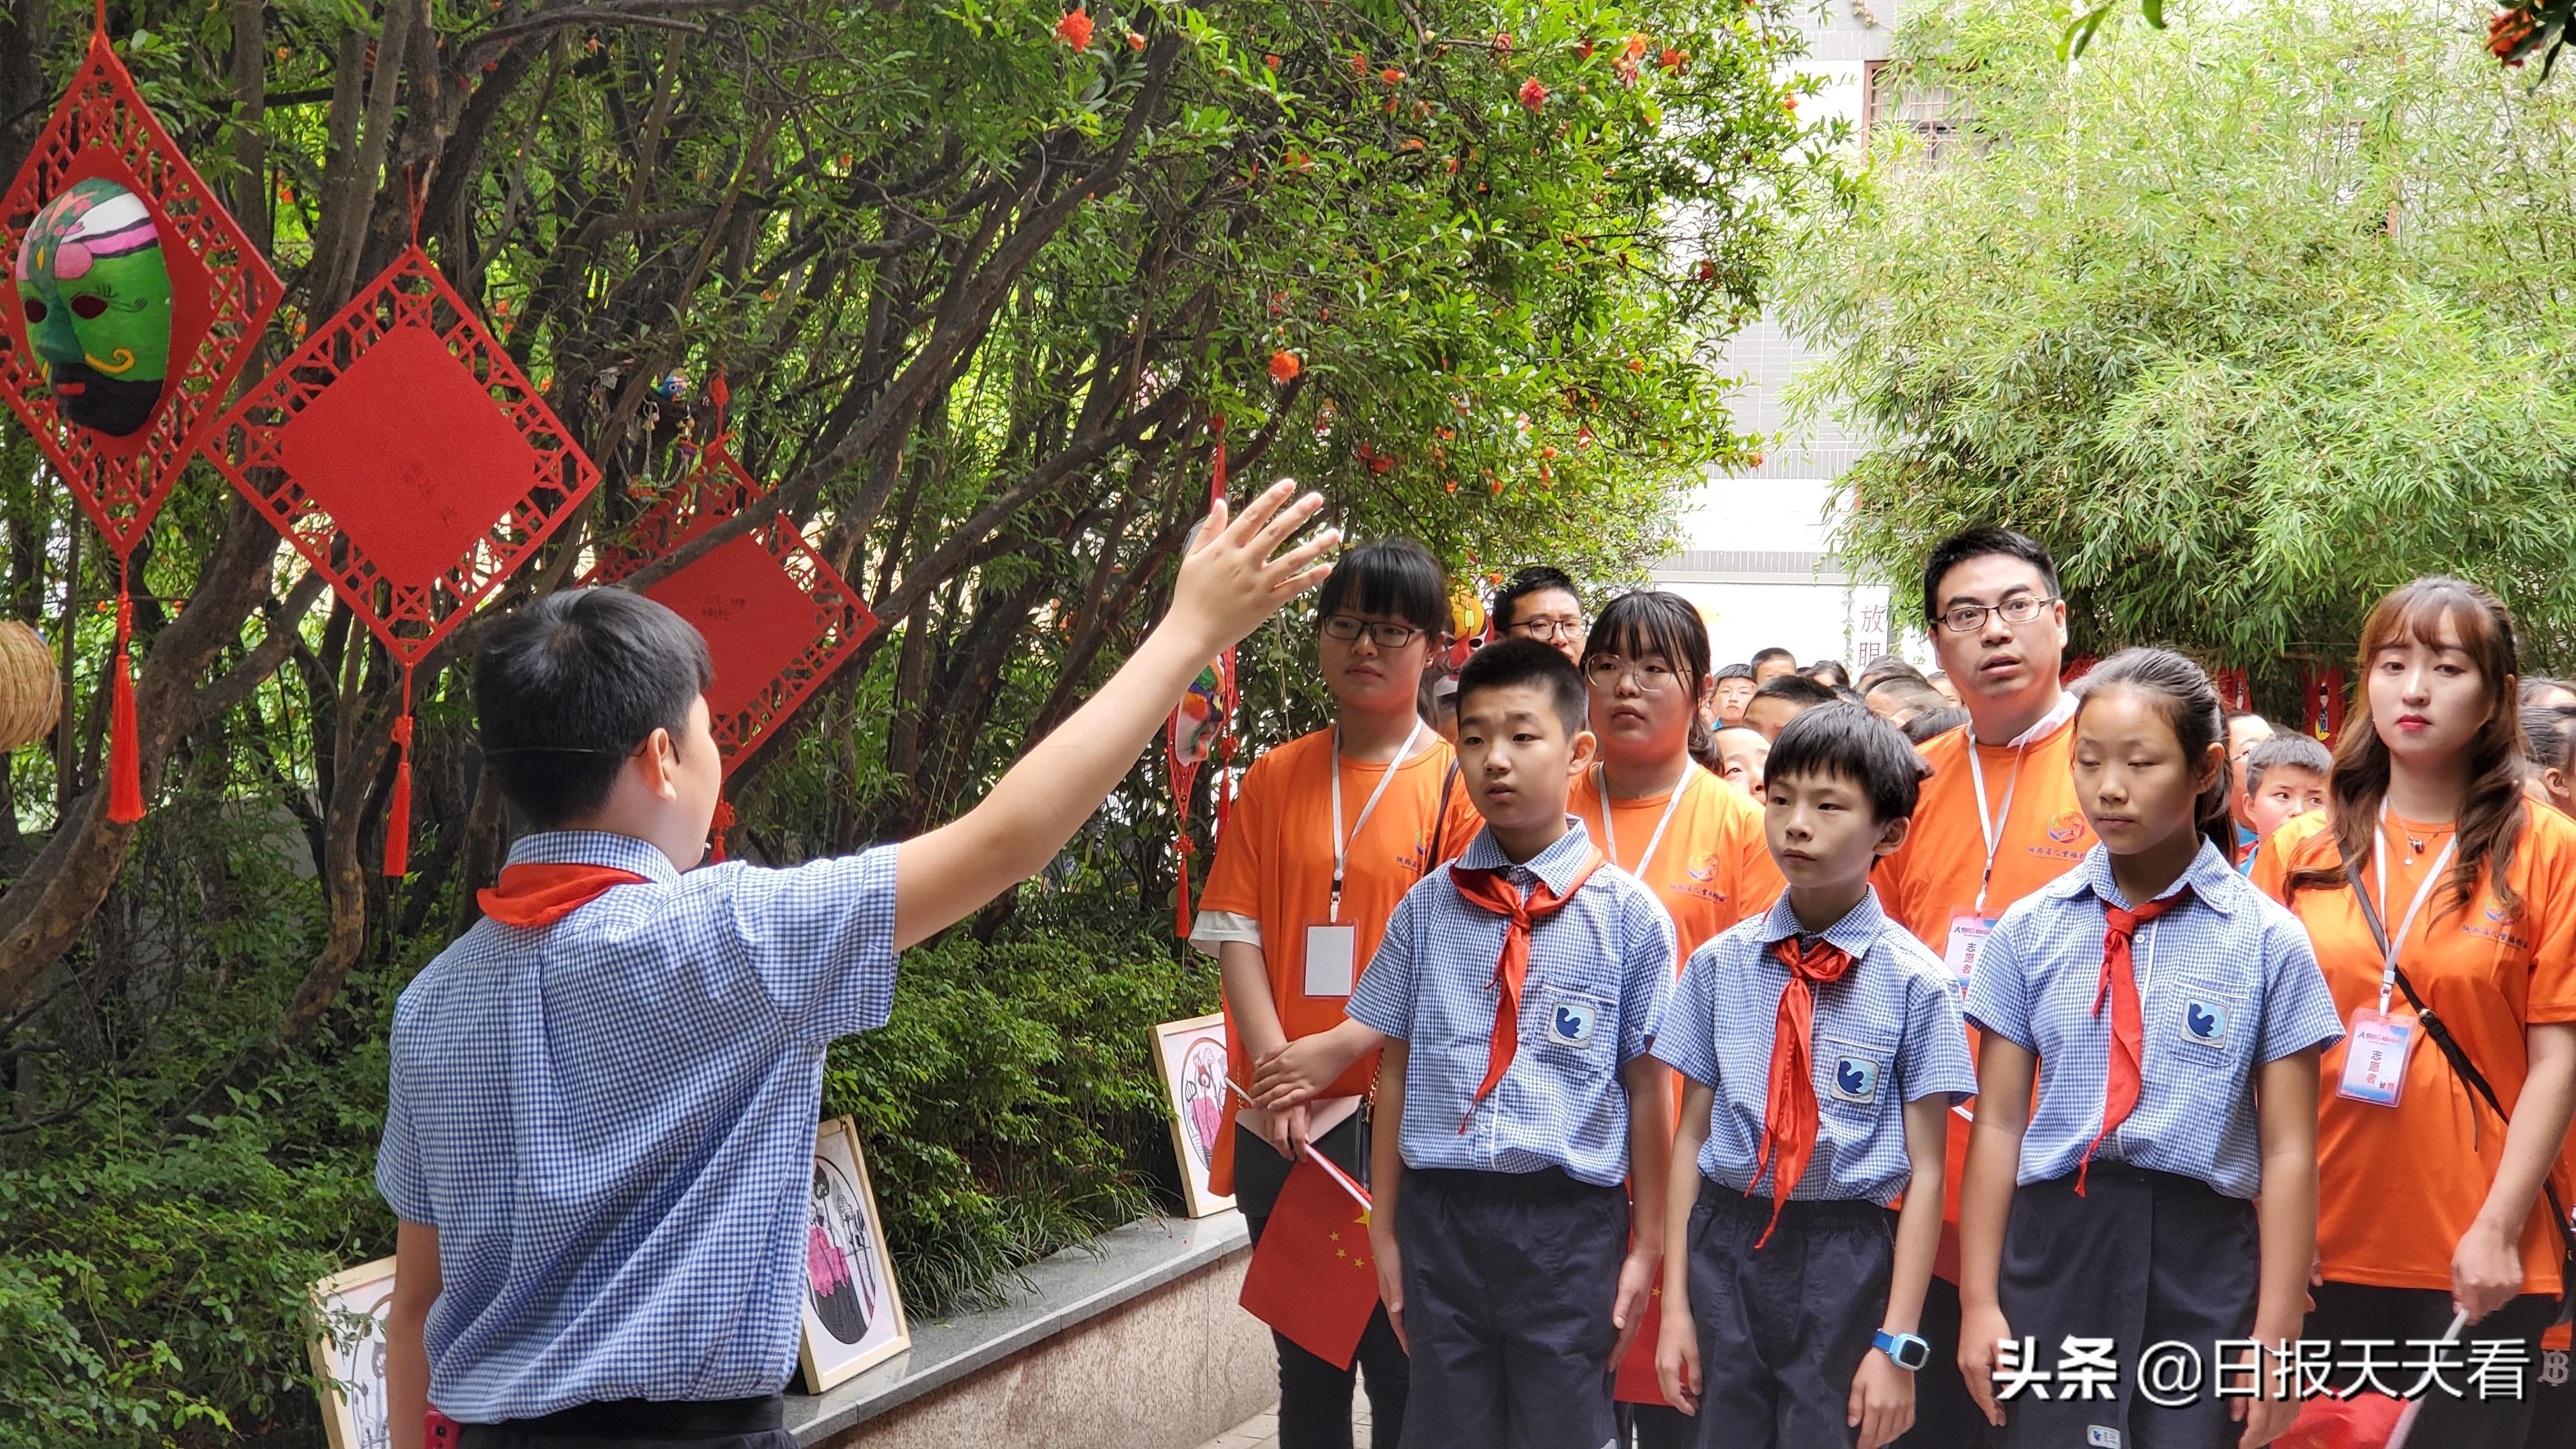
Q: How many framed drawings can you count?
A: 3